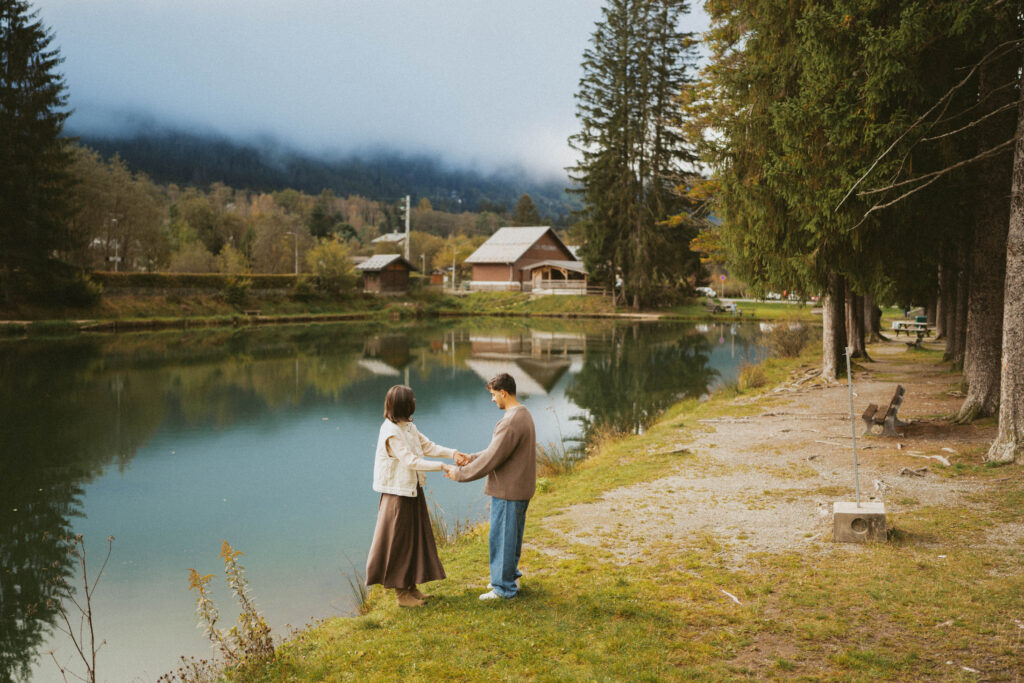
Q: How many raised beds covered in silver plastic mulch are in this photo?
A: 0